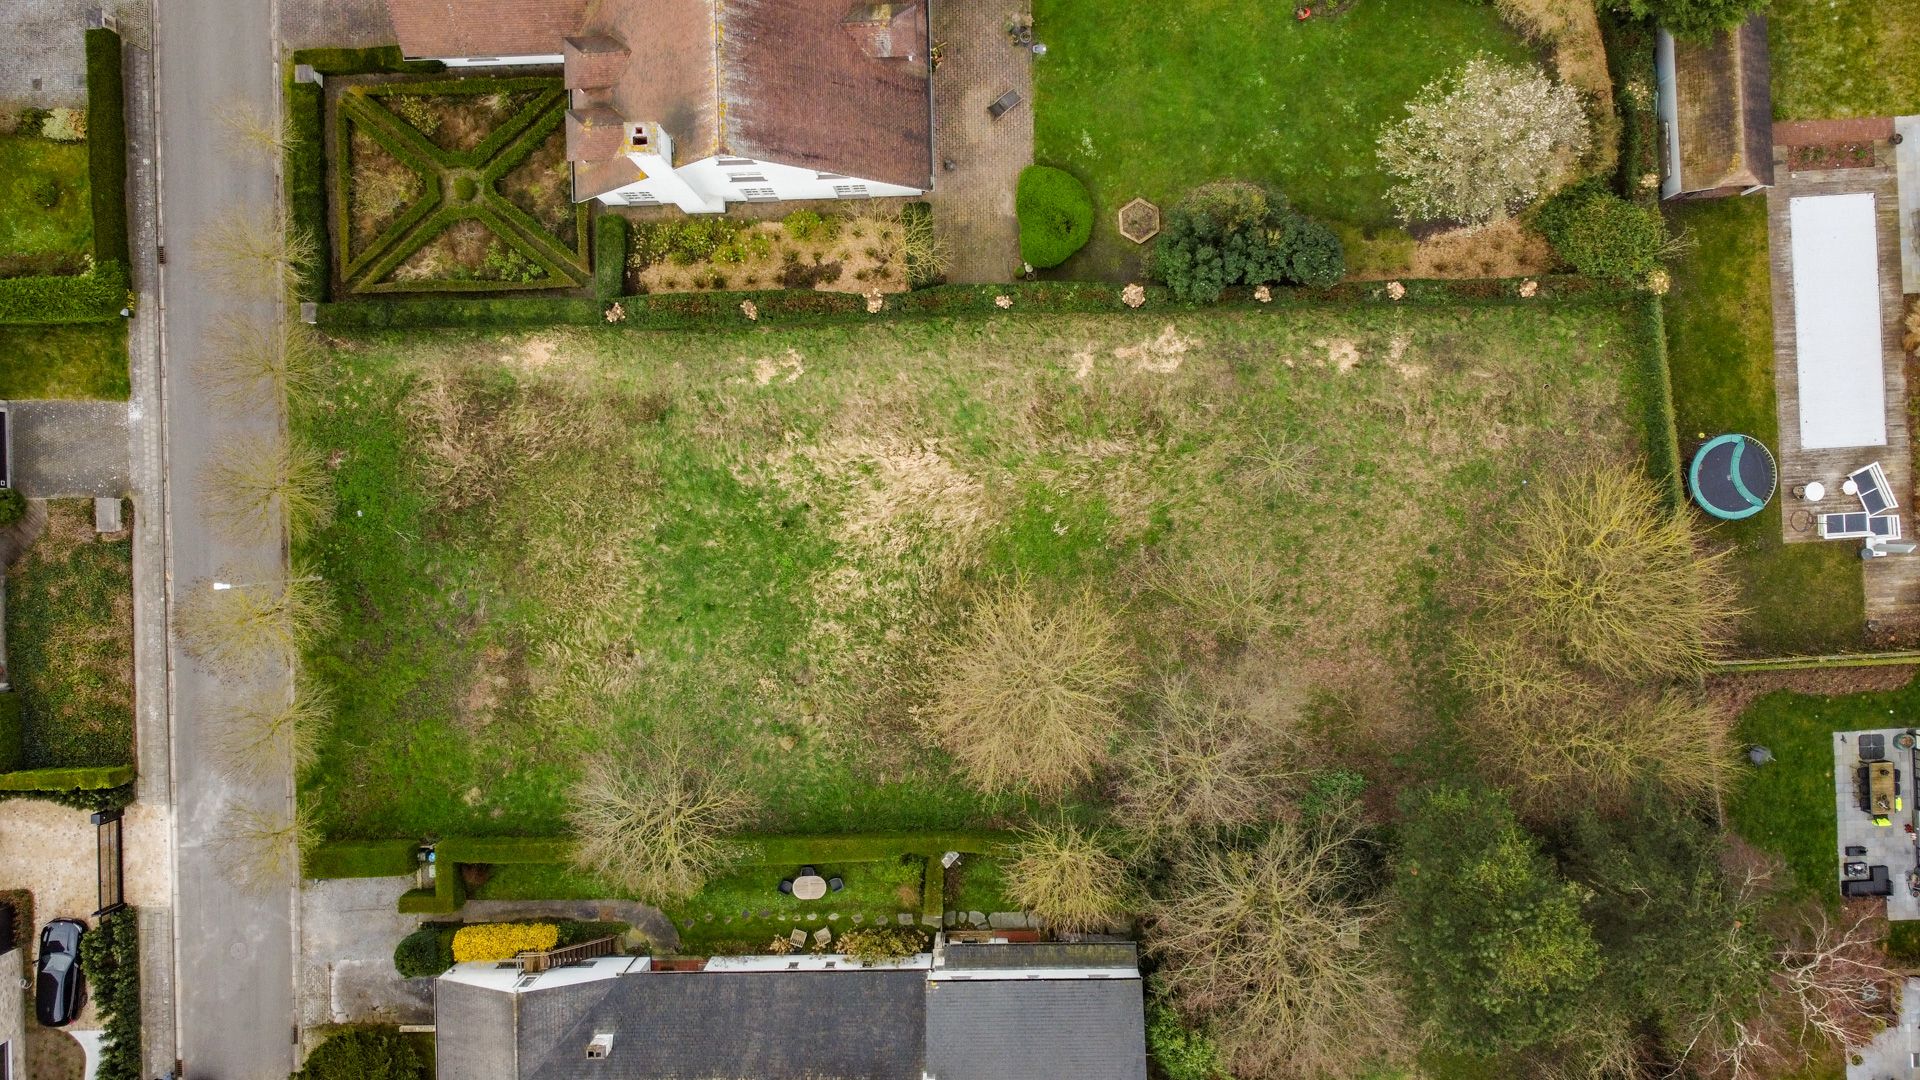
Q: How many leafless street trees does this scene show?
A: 7